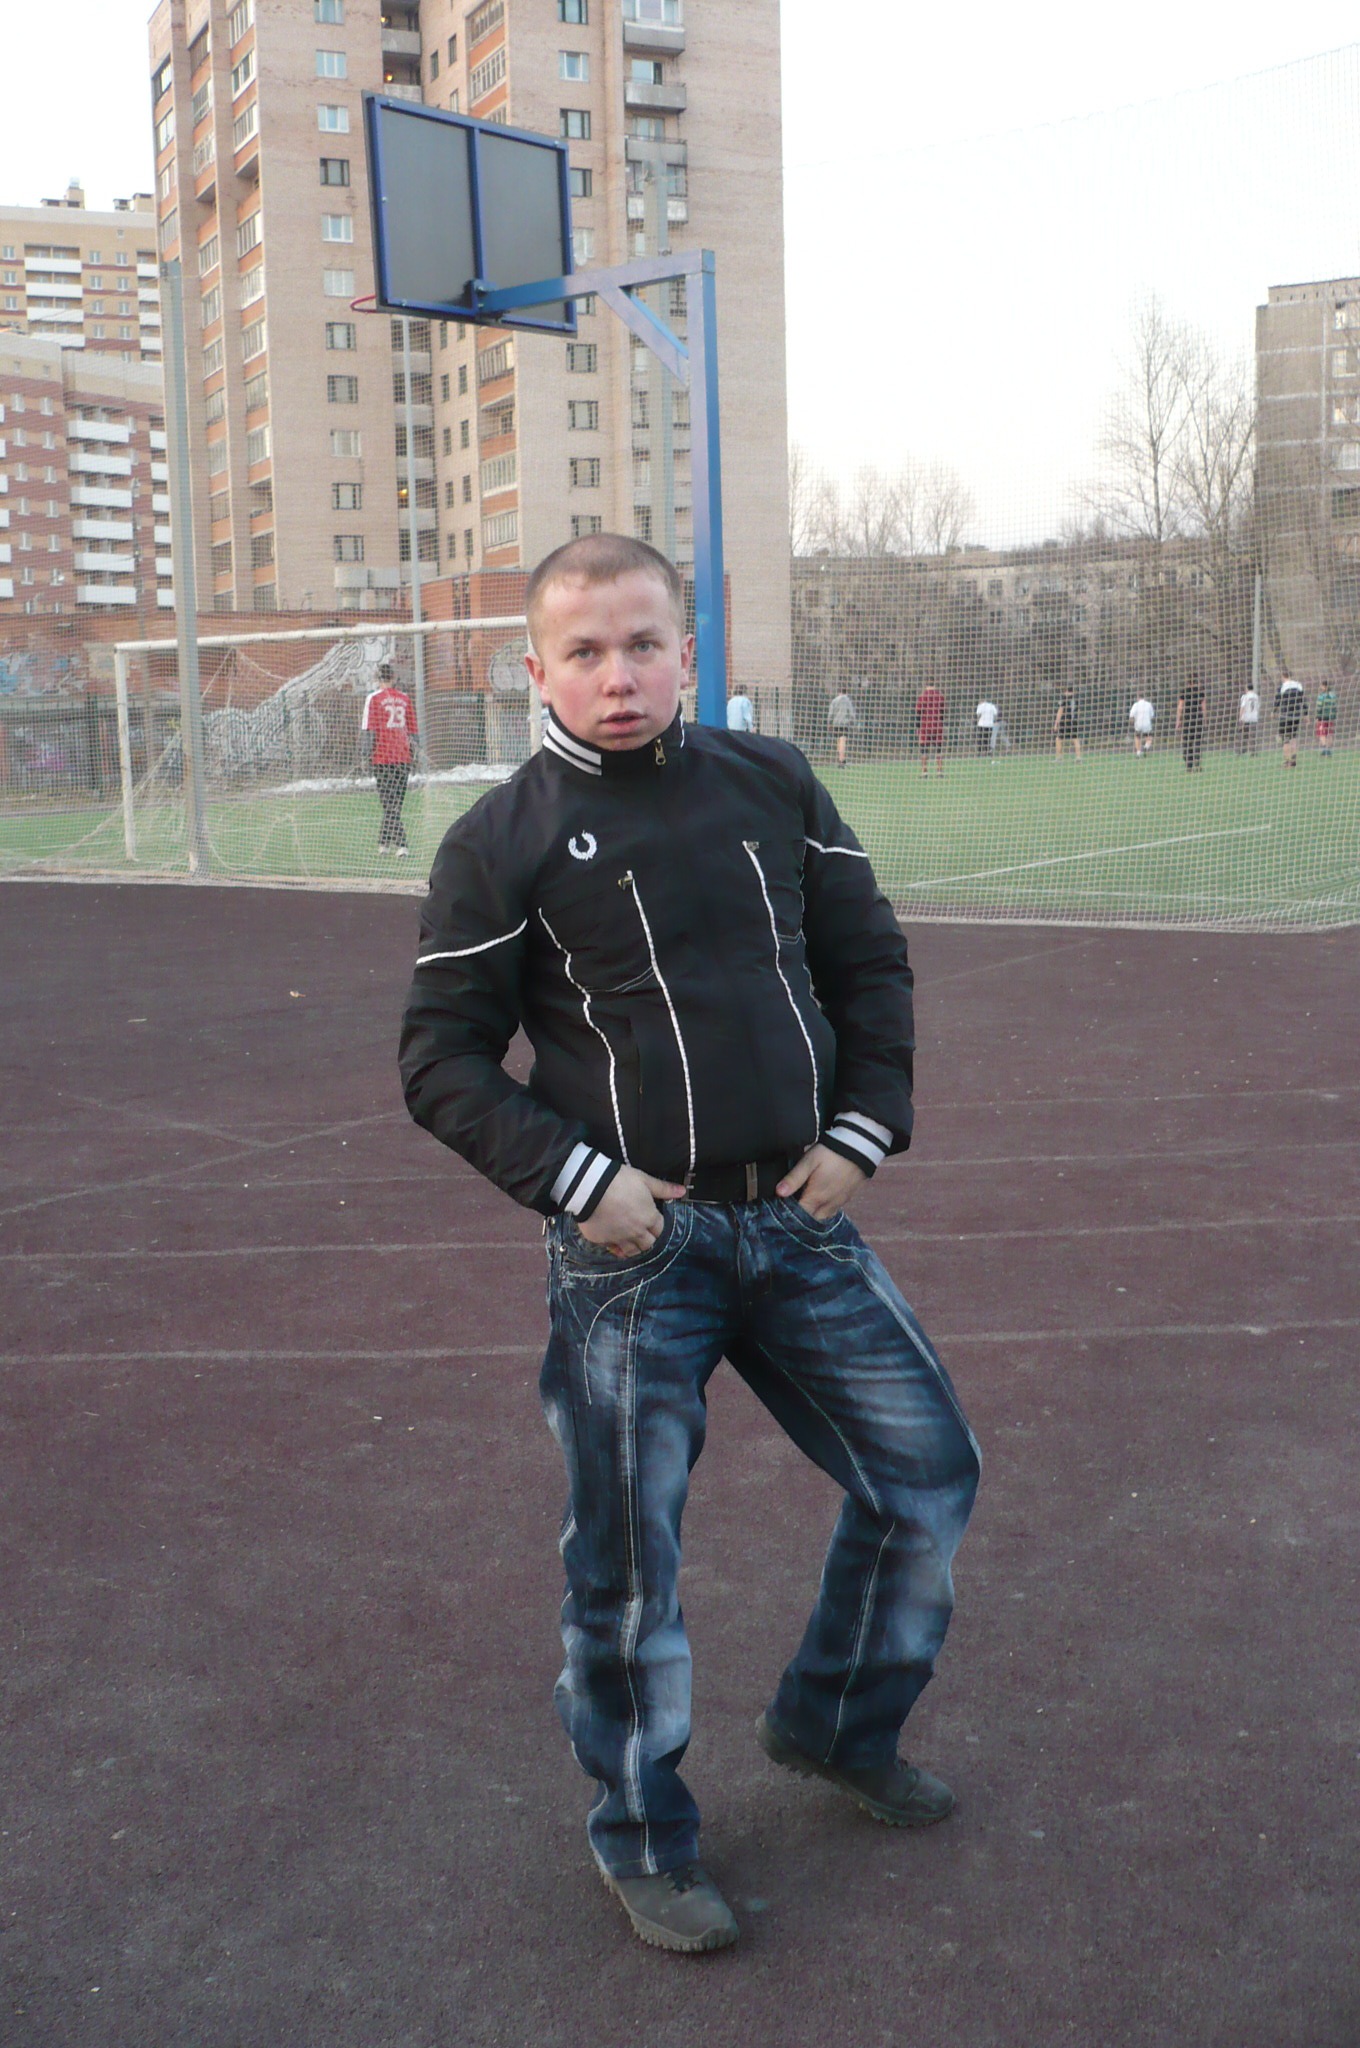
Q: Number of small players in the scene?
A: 11